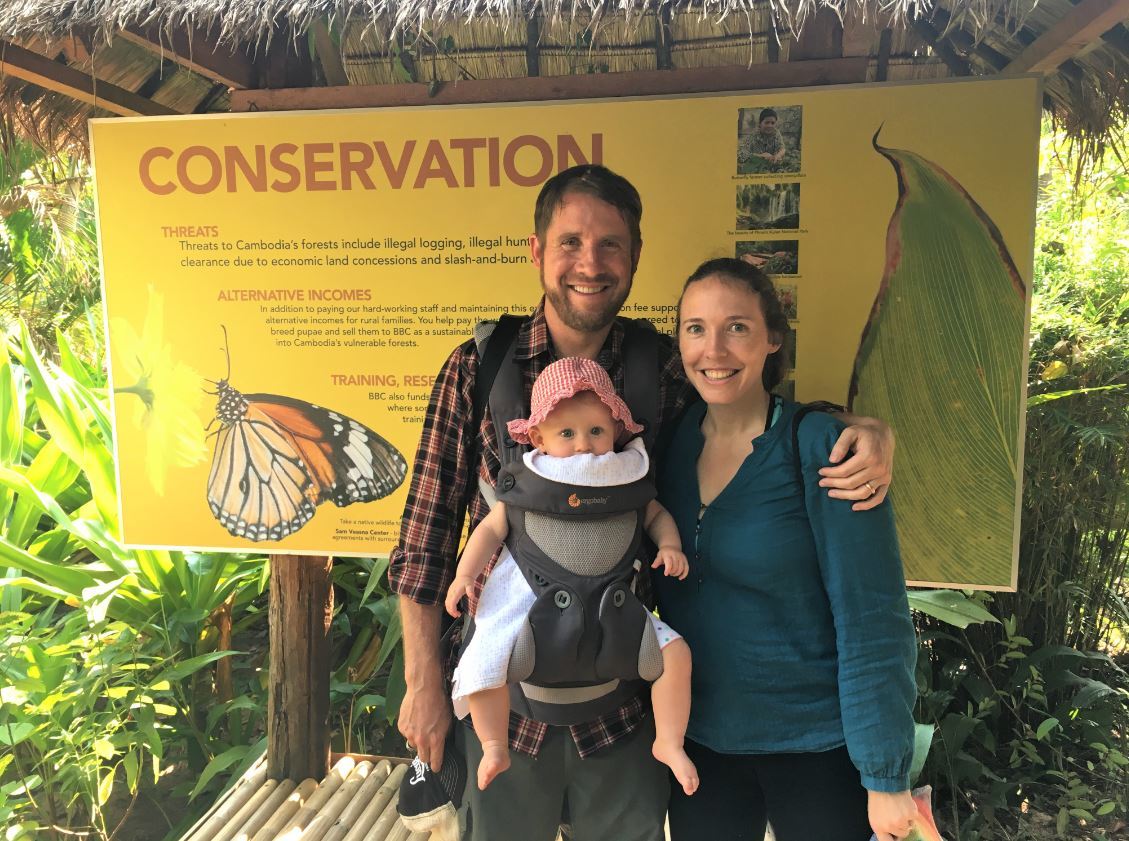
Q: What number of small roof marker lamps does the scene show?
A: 0